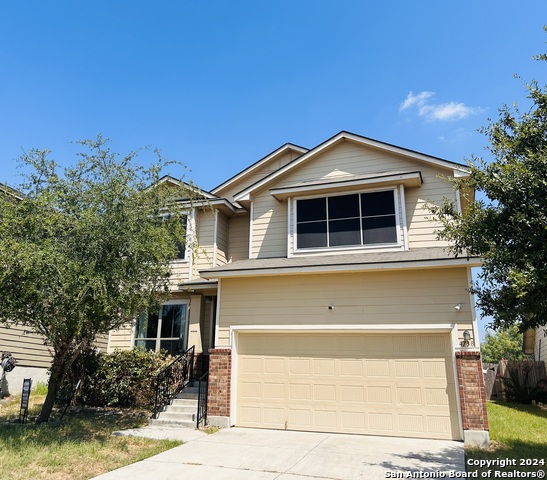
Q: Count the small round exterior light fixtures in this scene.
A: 2